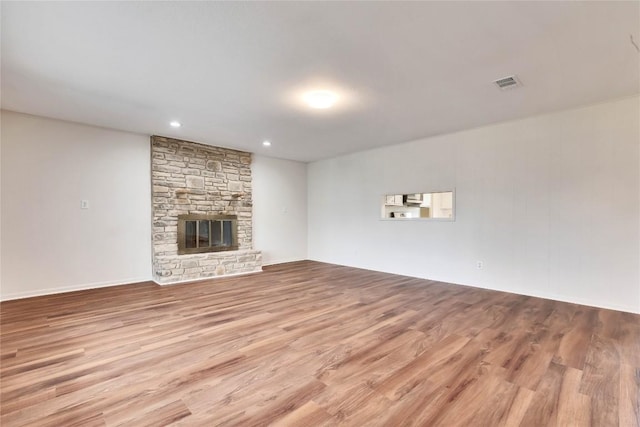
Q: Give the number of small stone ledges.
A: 2